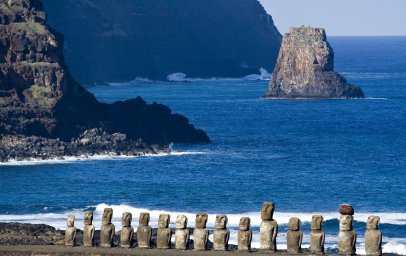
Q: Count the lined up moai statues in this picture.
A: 15